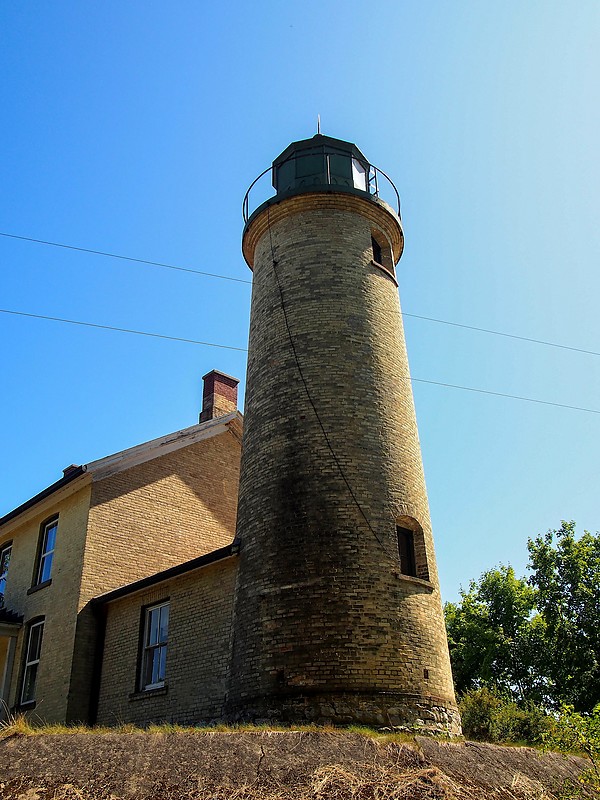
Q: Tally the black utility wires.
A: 2